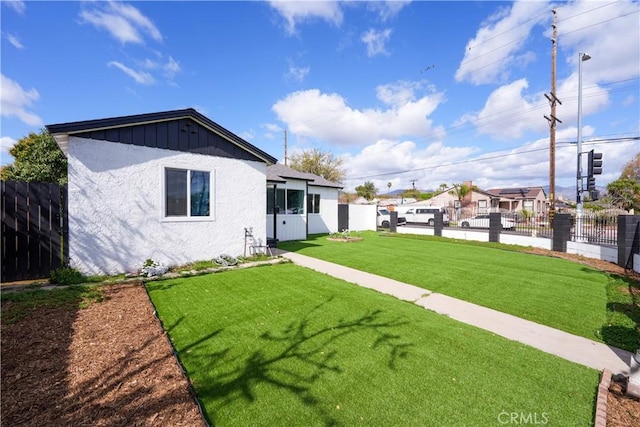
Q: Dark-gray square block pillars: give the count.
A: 5